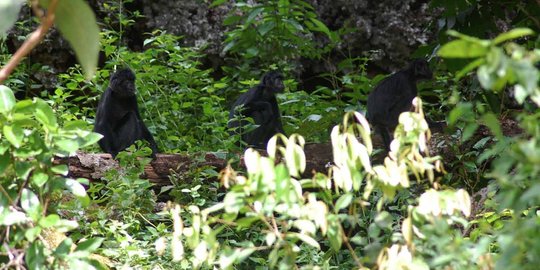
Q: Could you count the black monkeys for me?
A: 3